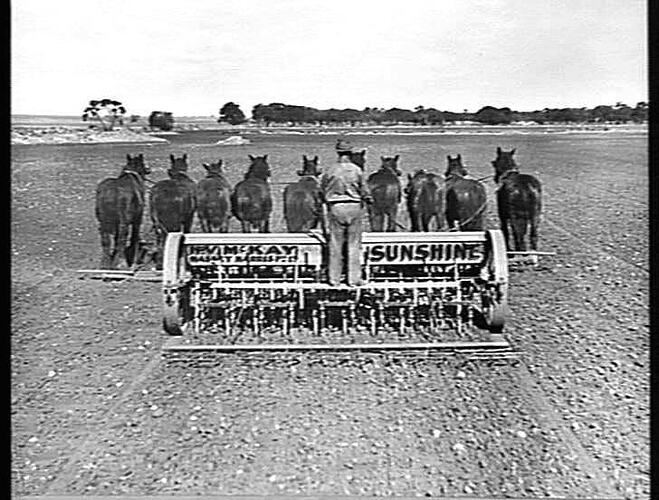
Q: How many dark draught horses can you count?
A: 10